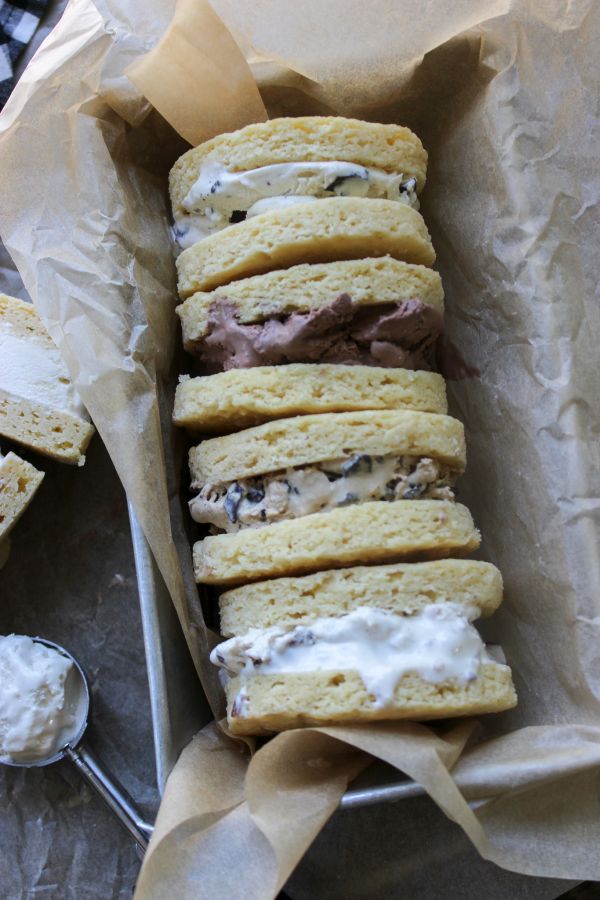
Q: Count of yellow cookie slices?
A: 11